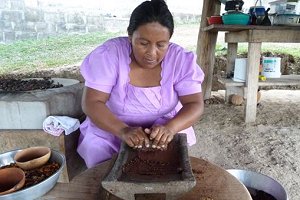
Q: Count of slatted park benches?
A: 0